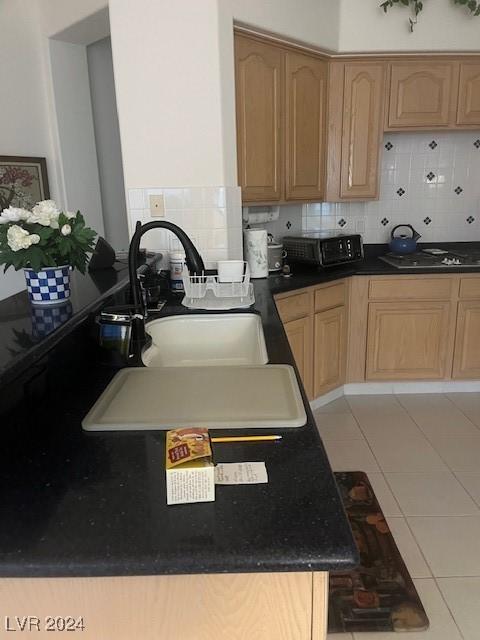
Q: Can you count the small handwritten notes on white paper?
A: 1